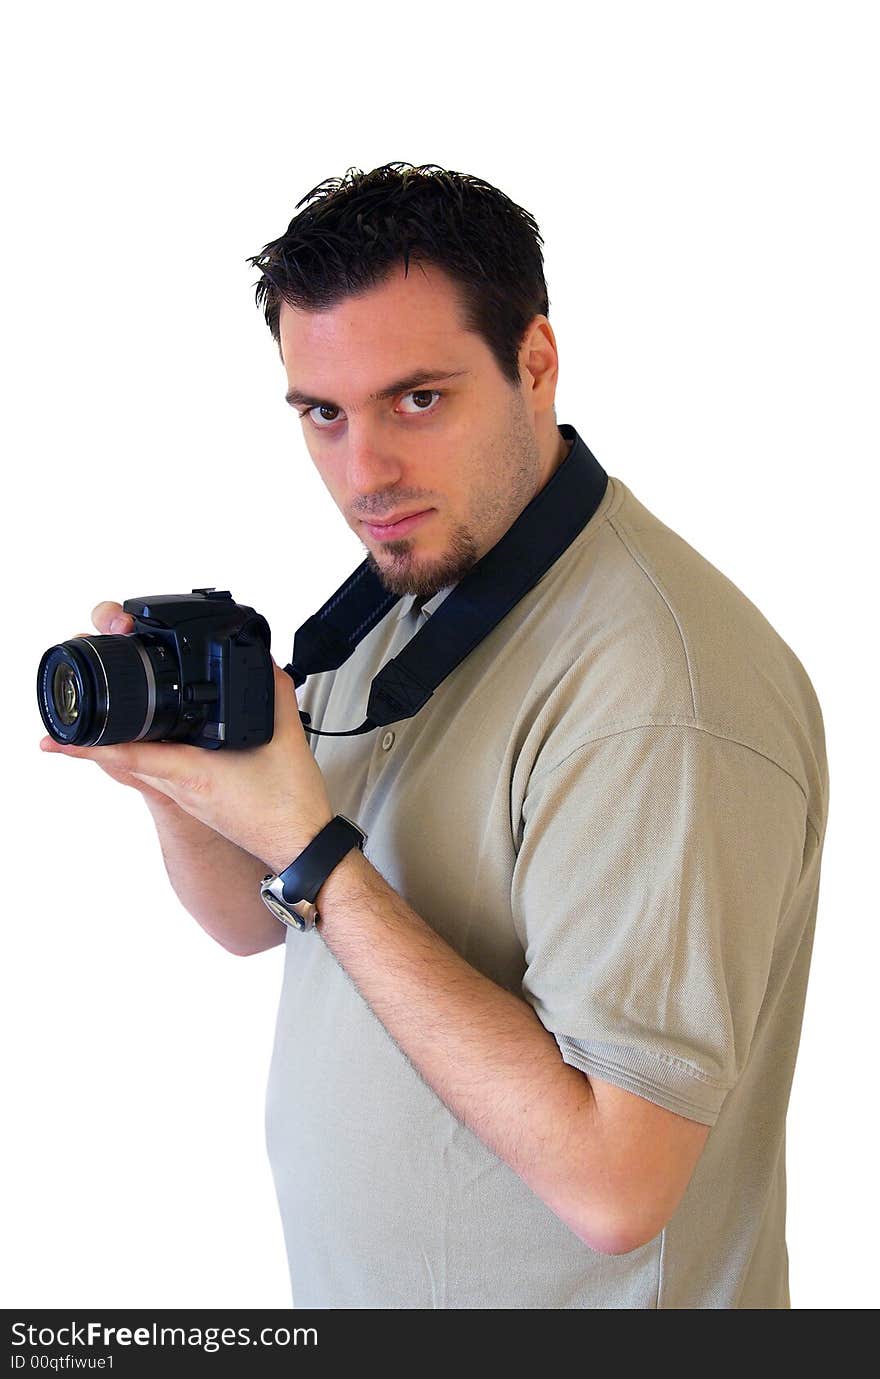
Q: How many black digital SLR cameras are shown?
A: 1